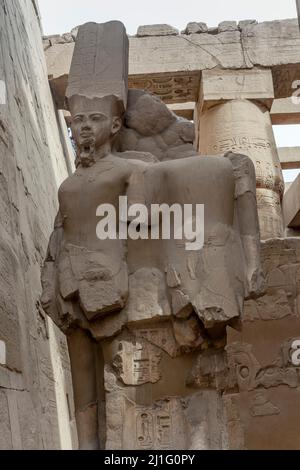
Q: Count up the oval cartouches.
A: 2